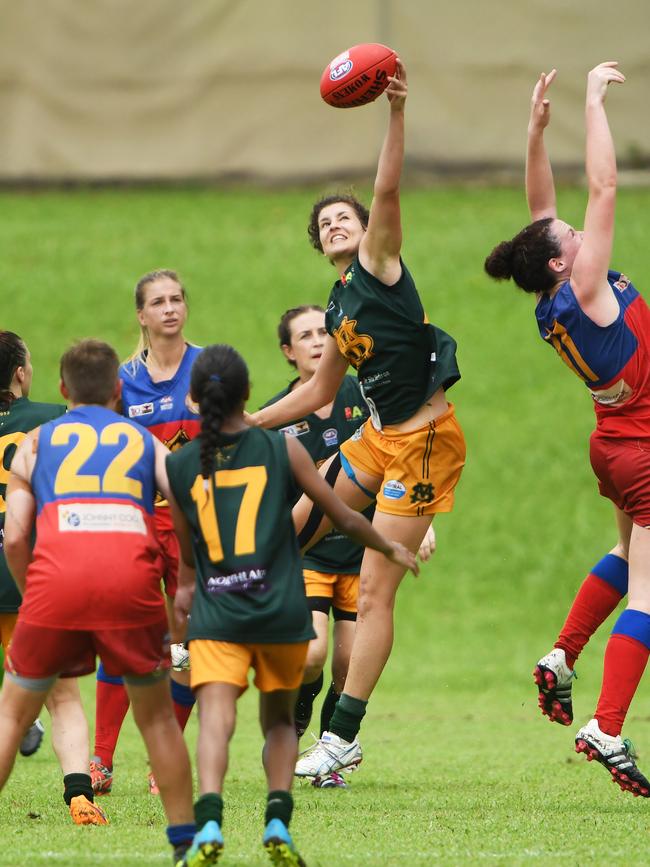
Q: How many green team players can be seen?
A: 4